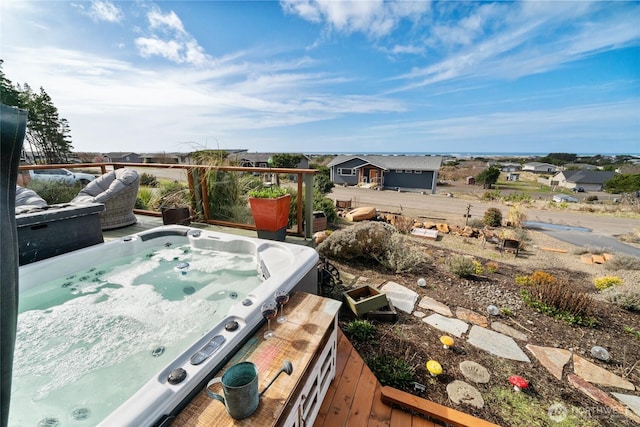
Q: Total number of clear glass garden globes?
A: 3